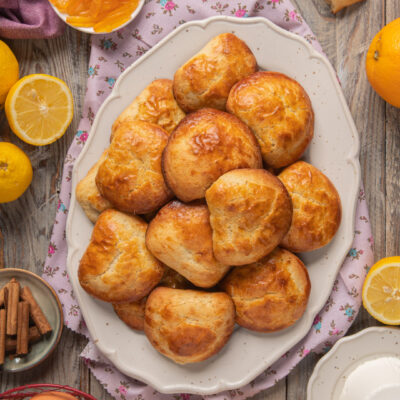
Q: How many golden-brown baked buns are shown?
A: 13